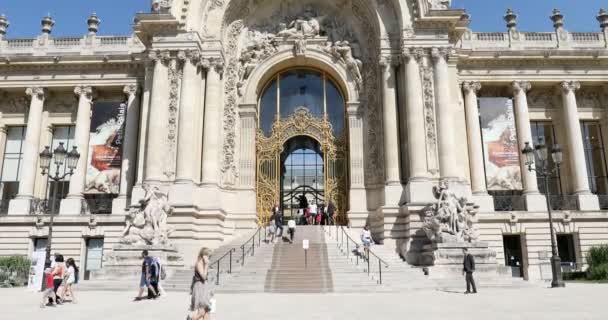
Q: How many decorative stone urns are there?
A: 6